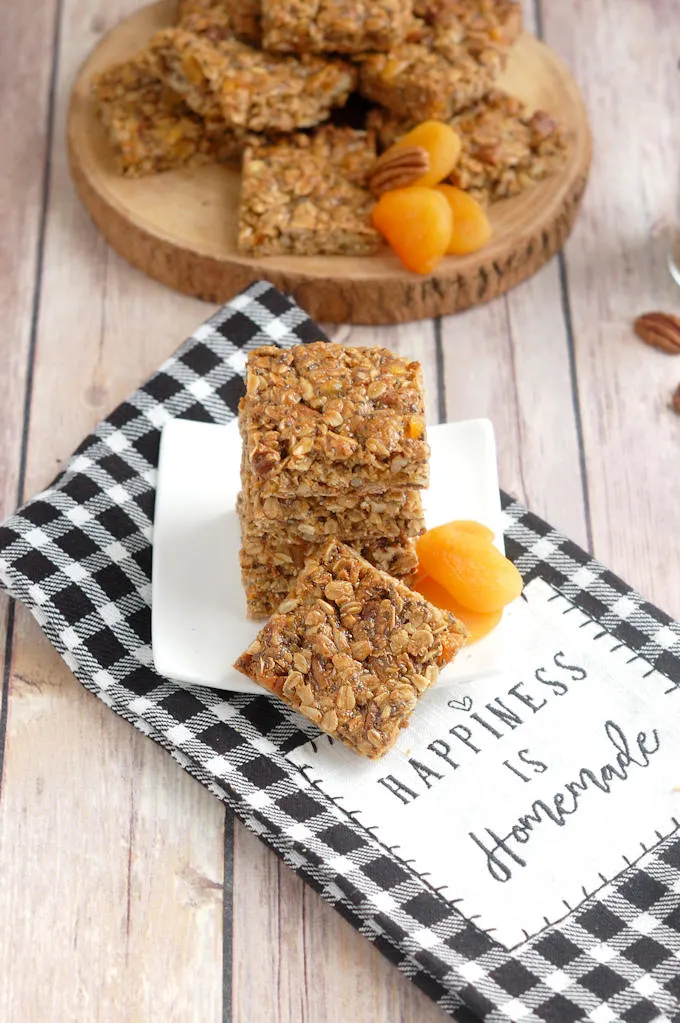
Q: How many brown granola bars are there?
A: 13